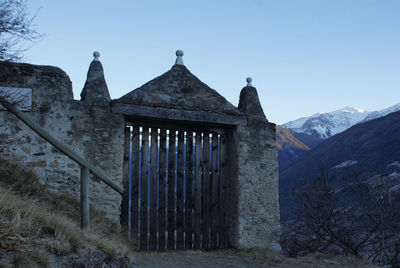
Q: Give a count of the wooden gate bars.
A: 12